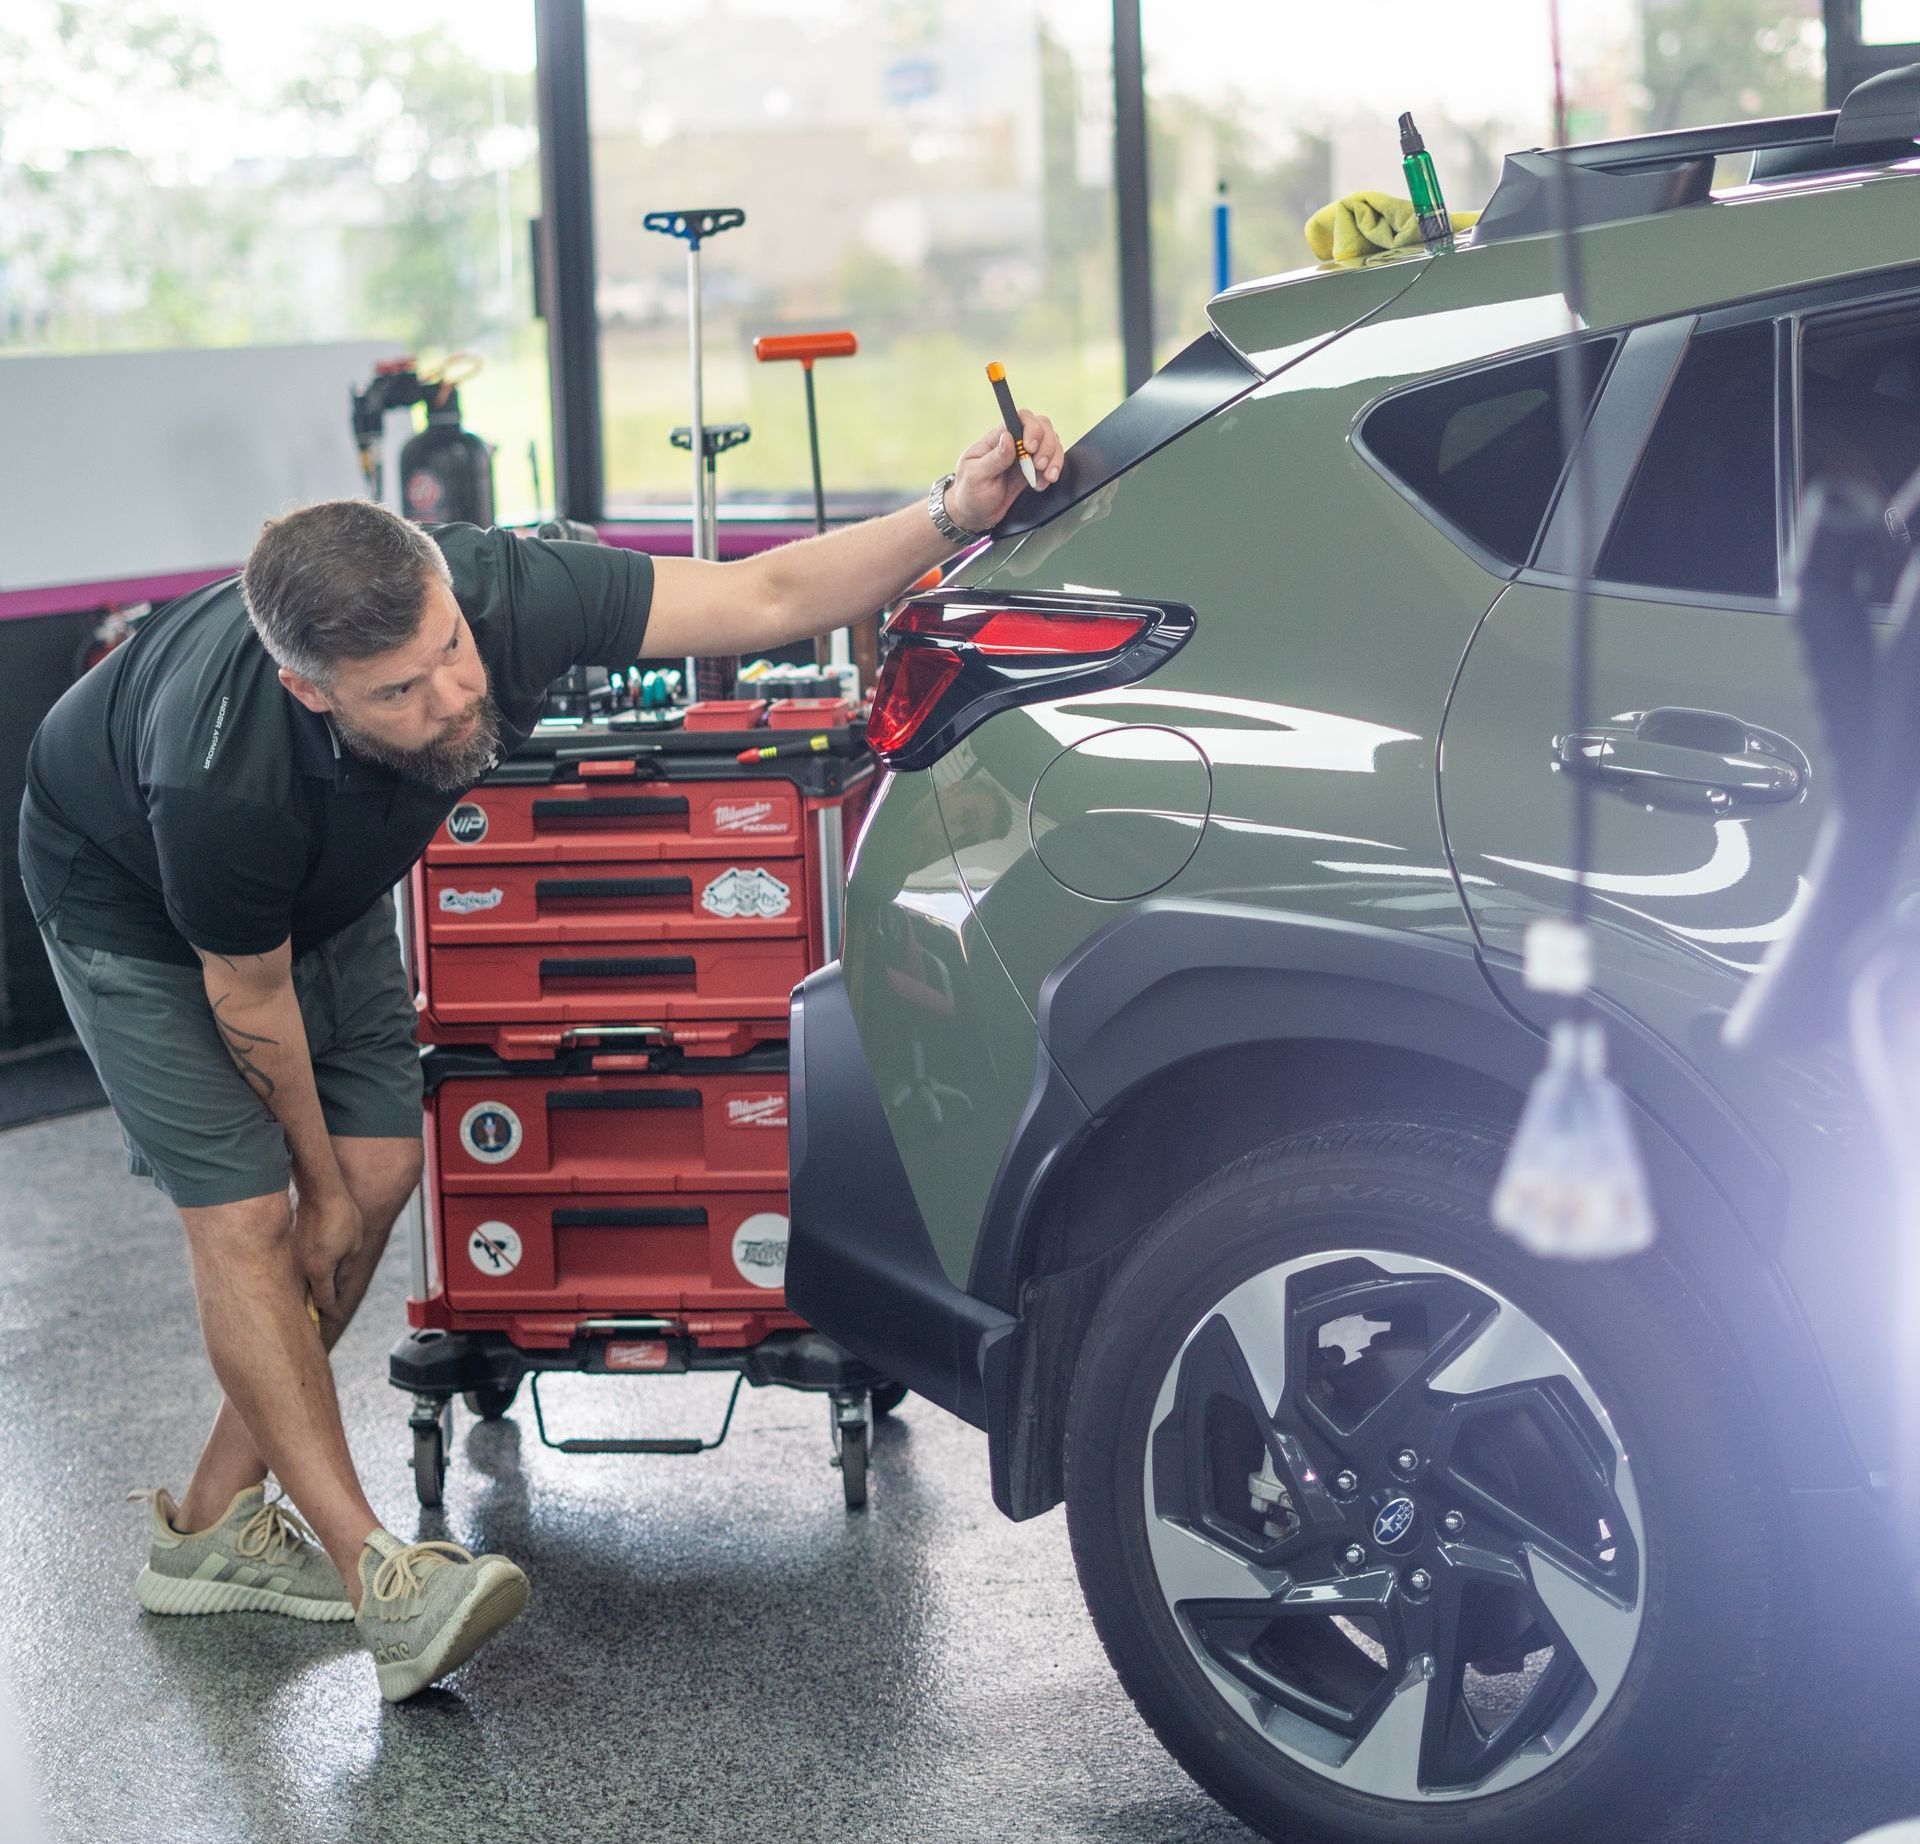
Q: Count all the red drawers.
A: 5